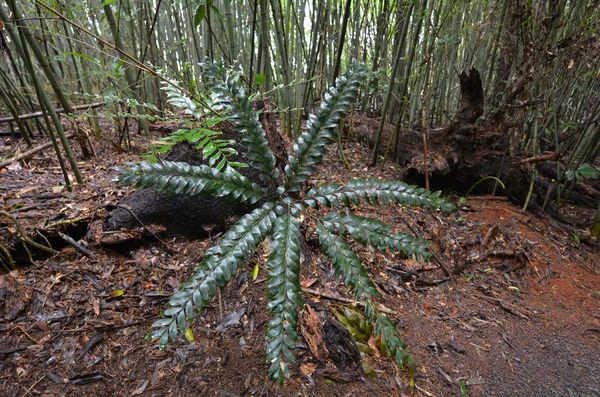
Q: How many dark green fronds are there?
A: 8